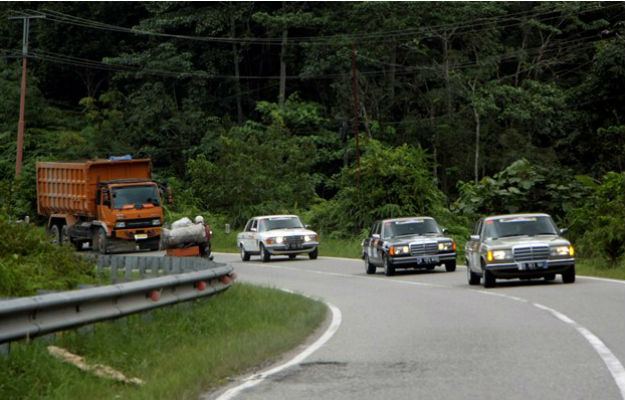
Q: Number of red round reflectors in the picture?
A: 4